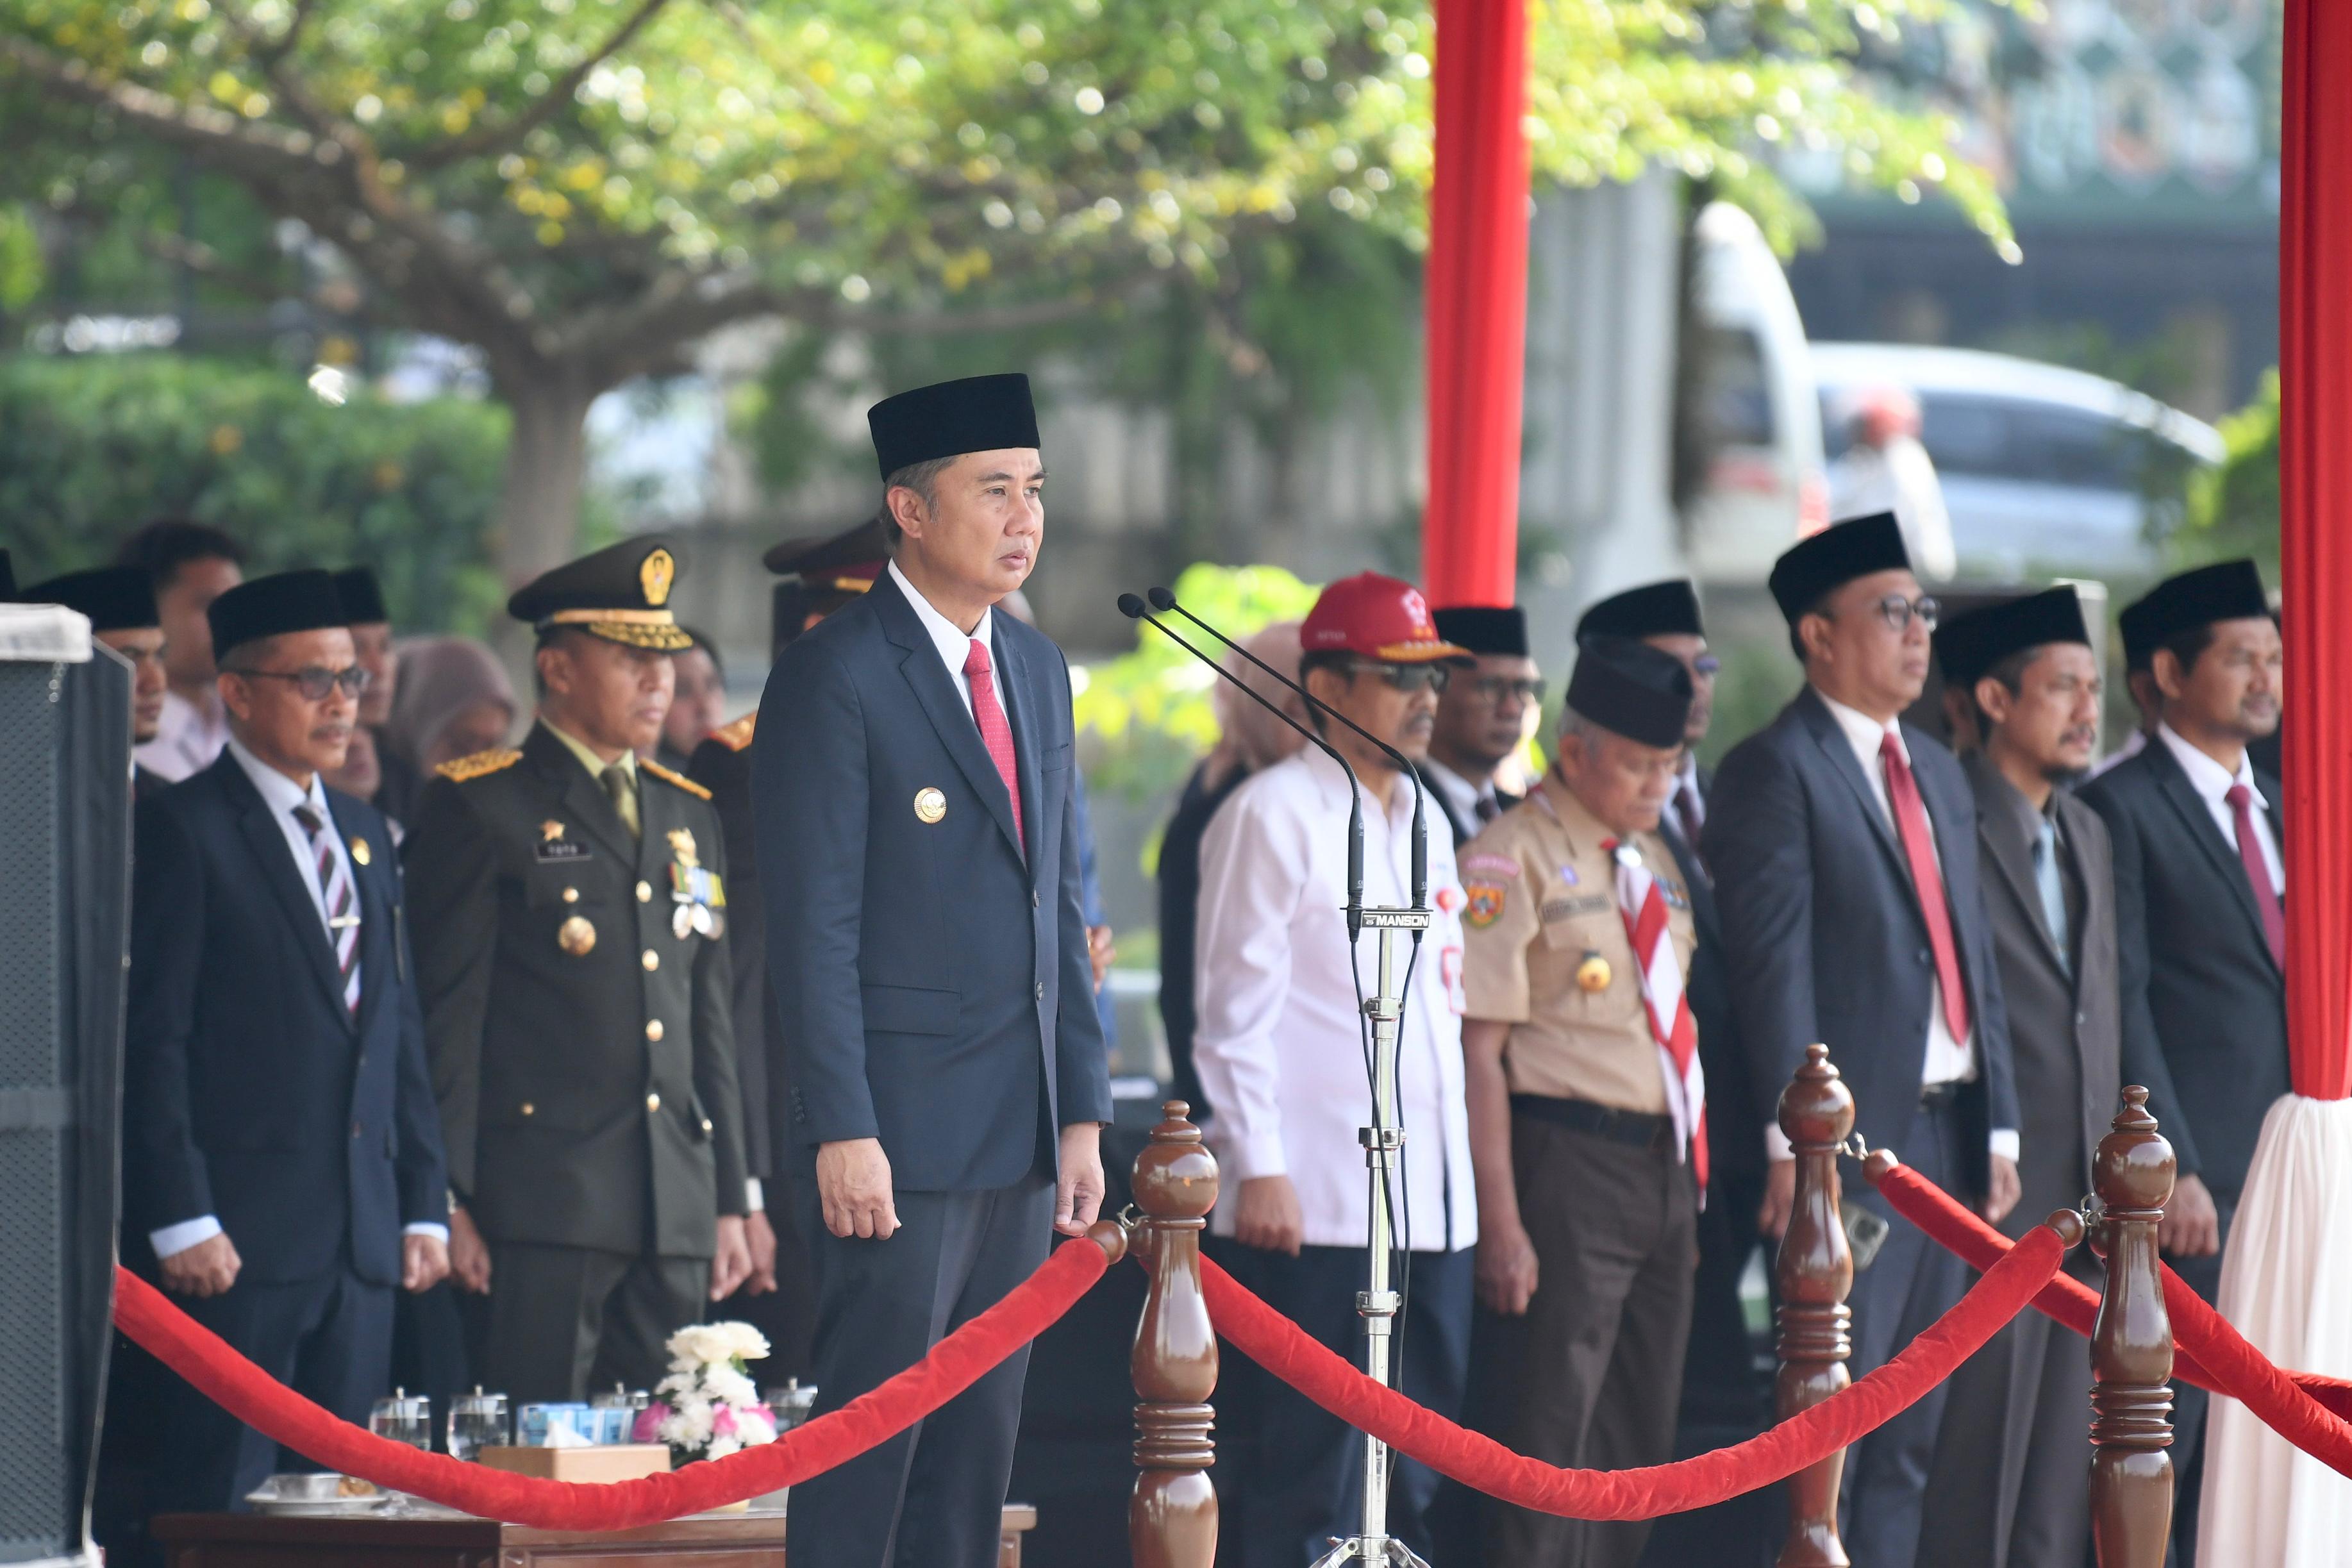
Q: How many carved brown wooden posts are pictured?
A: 3